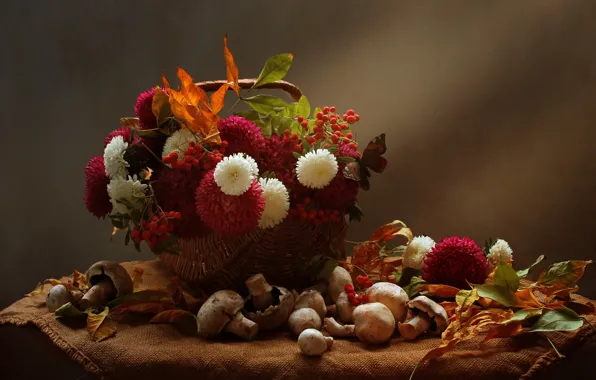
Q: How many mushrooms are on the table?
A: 12